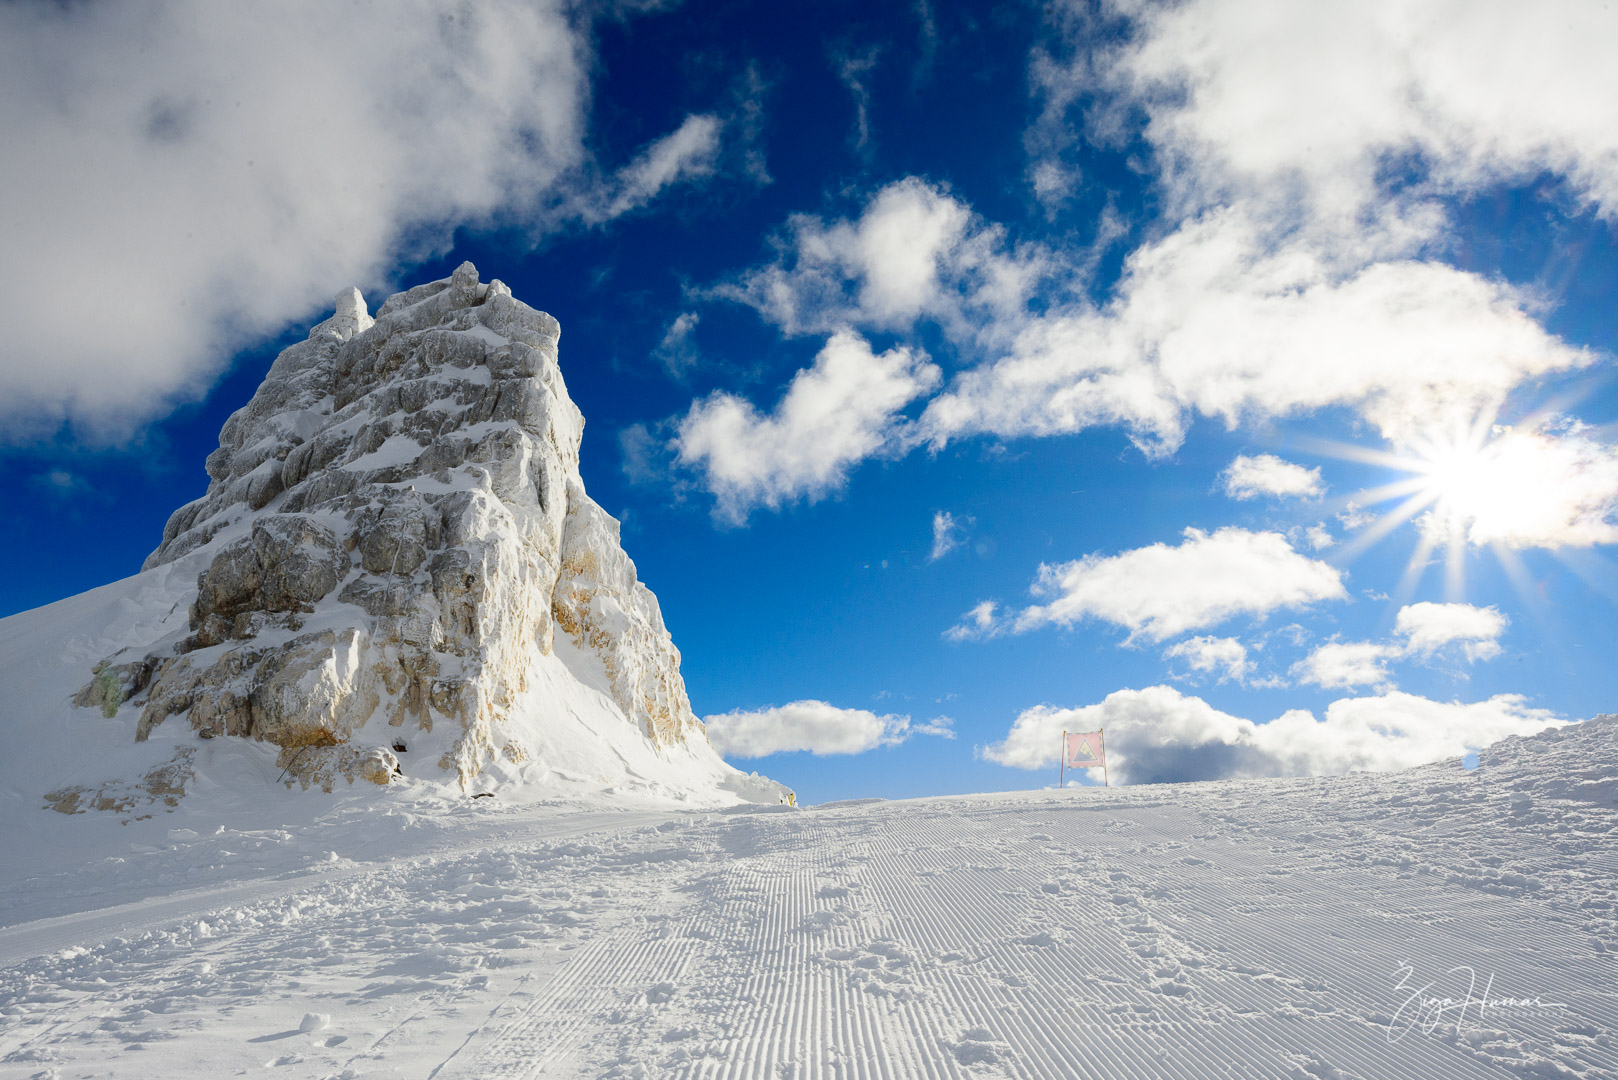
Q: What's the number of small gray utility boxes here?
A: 0